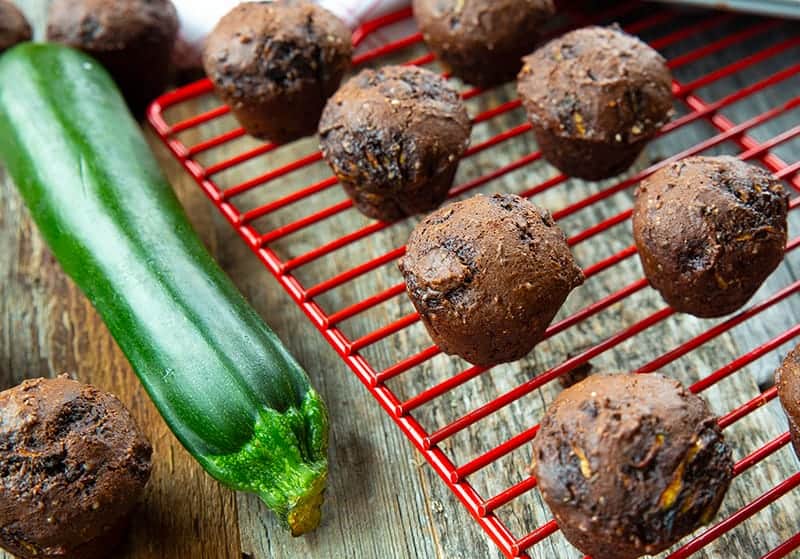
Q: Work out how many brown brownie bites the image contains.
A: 11